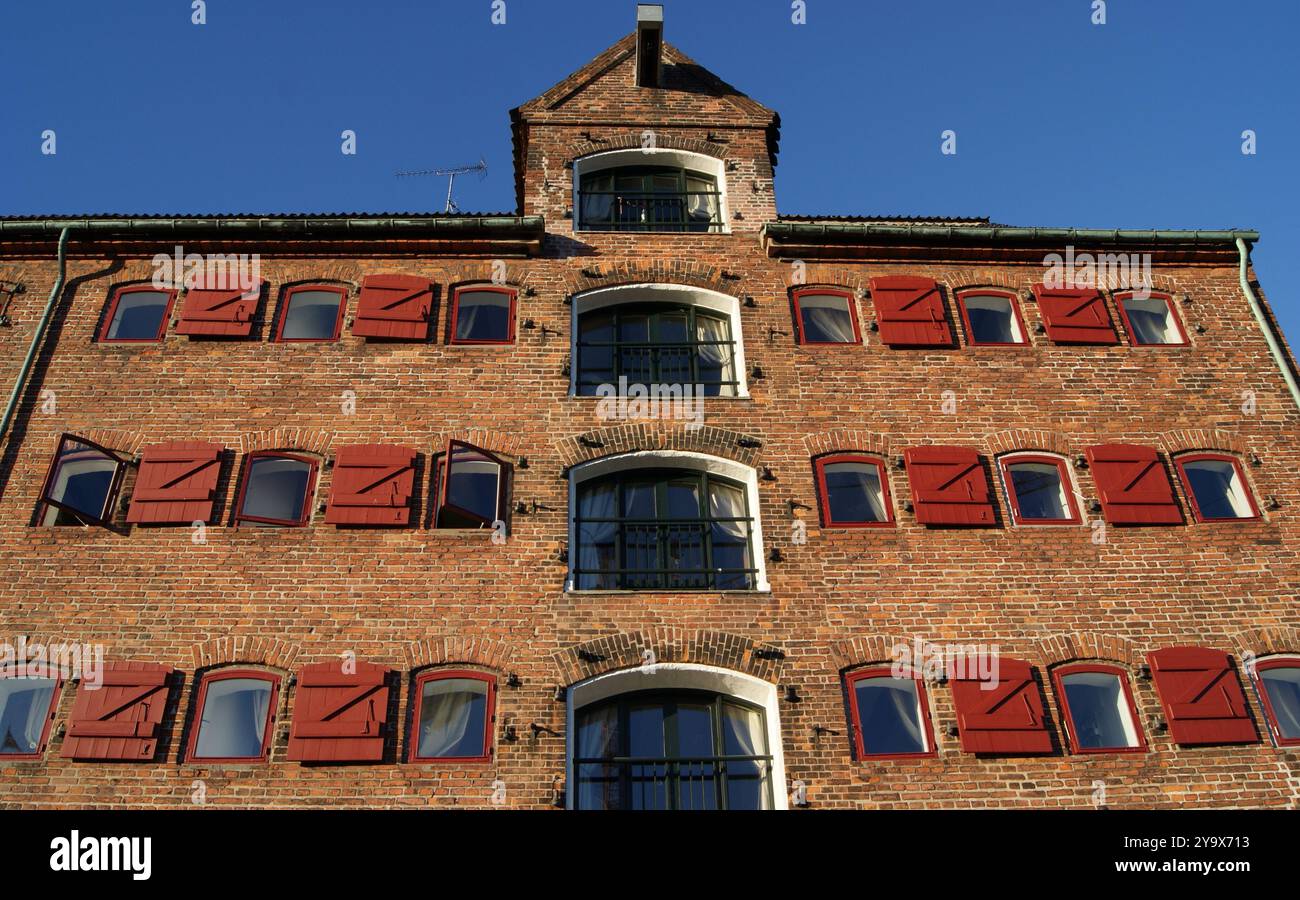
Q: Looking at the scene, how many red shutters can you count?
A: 12